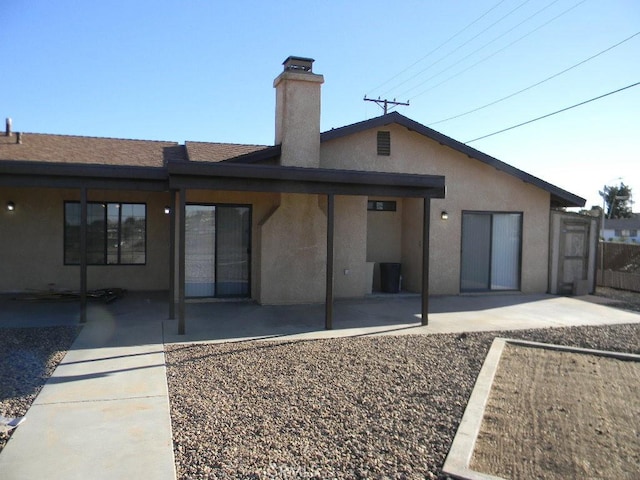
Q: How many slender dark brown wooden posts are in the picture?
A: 5